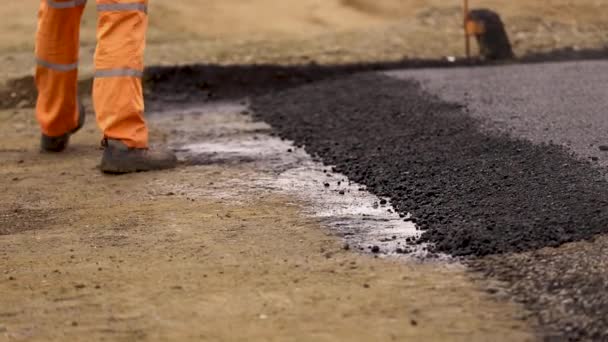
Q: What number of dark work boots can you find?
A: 2